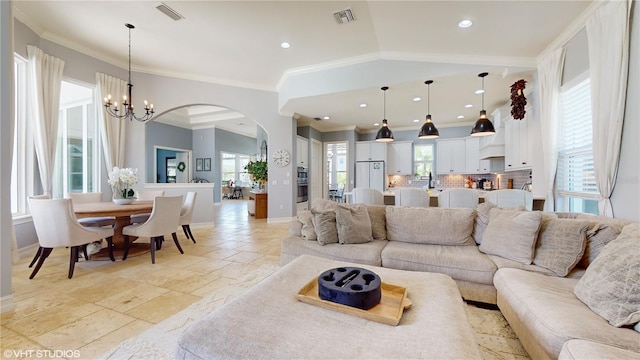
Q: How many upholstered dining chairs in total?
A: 6